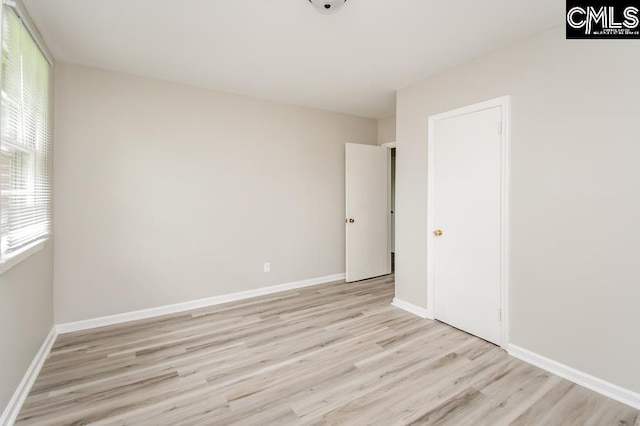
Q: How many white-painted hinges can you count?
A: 2